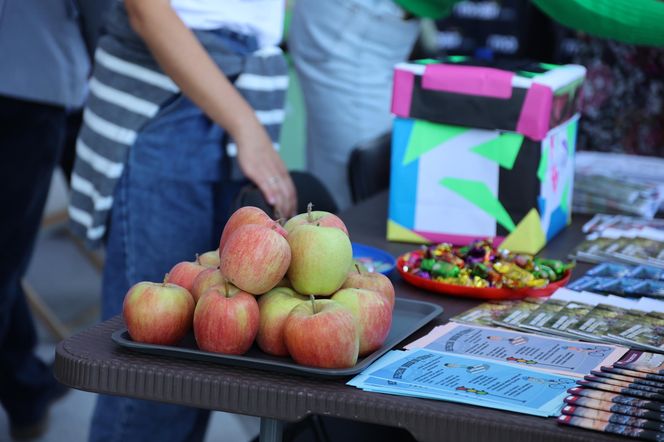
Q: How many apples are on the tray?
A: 13